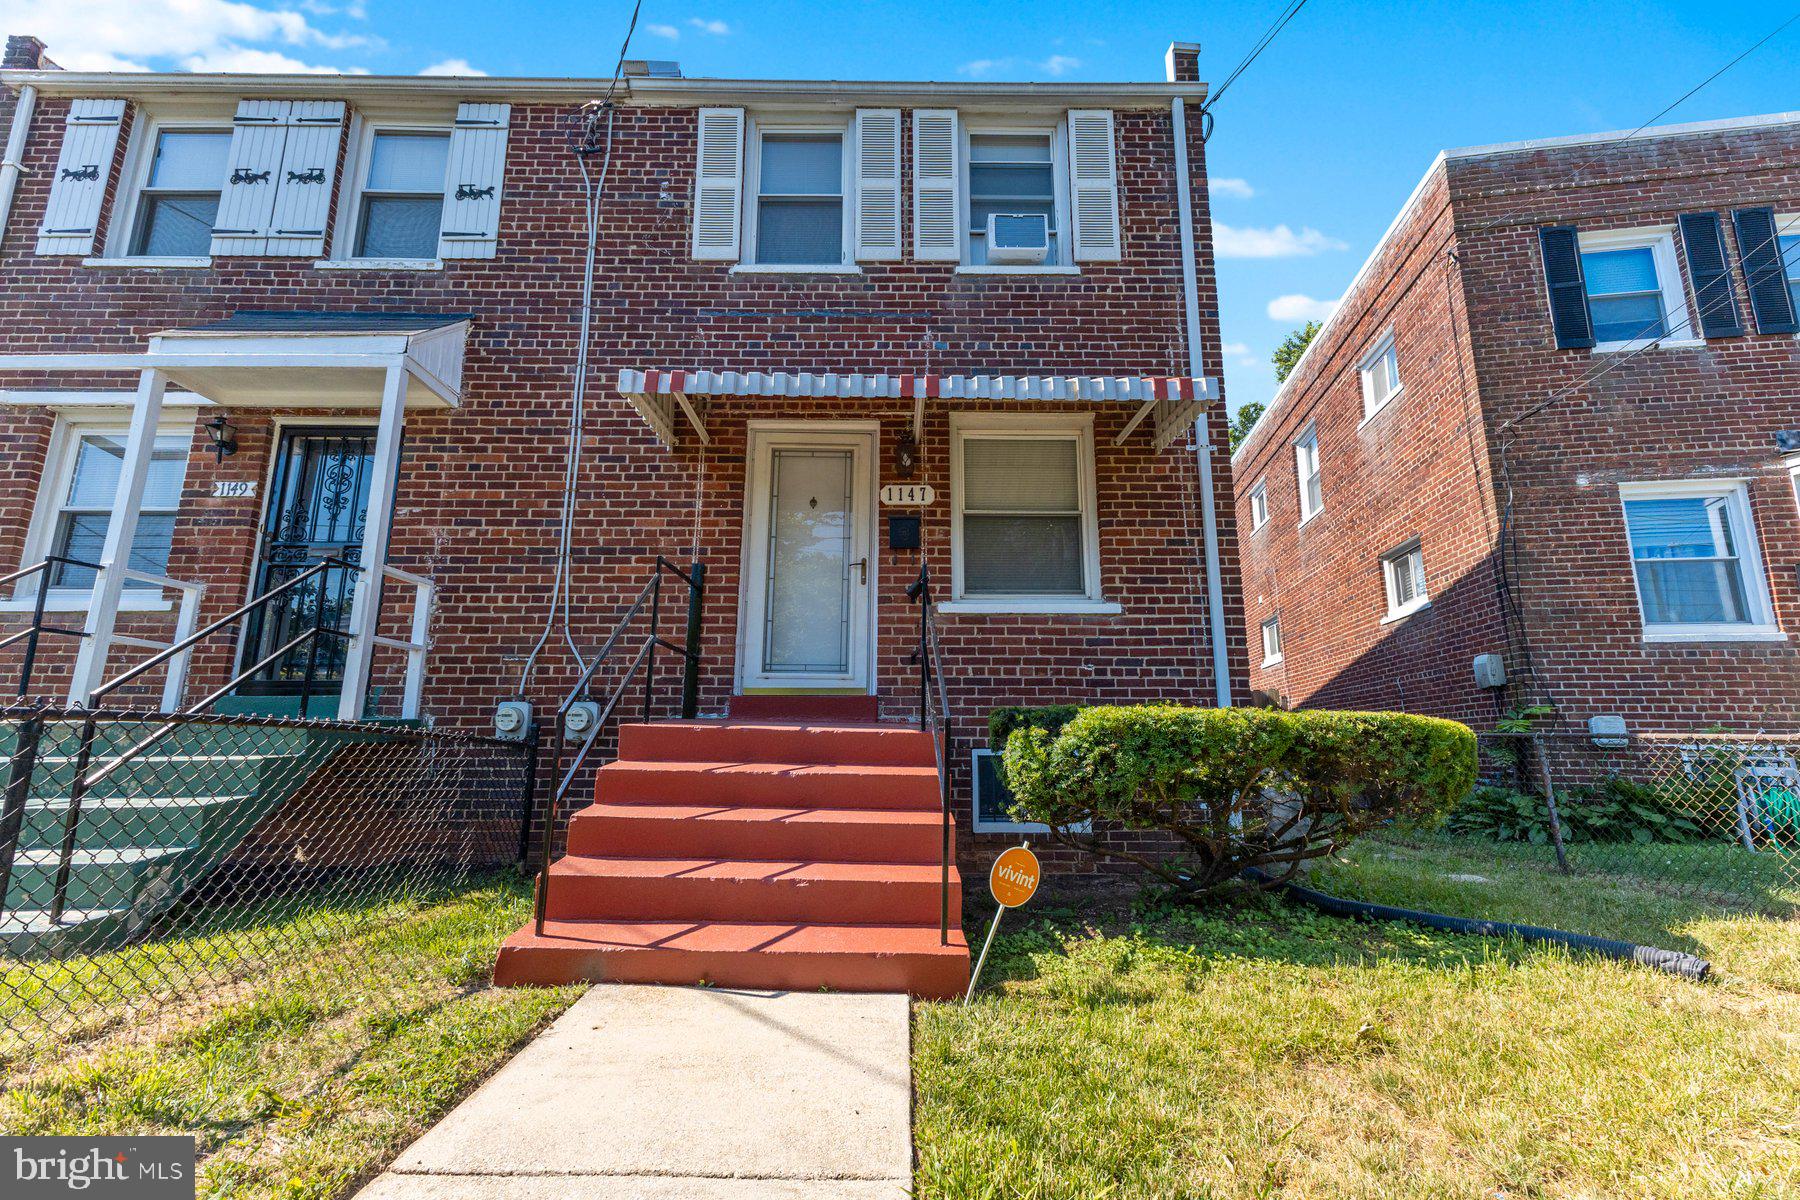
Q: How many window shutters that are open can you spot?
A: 11